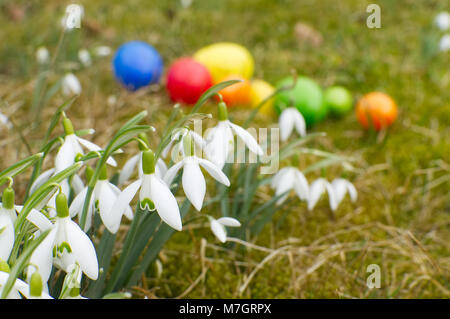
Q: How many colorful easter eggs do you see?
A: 8